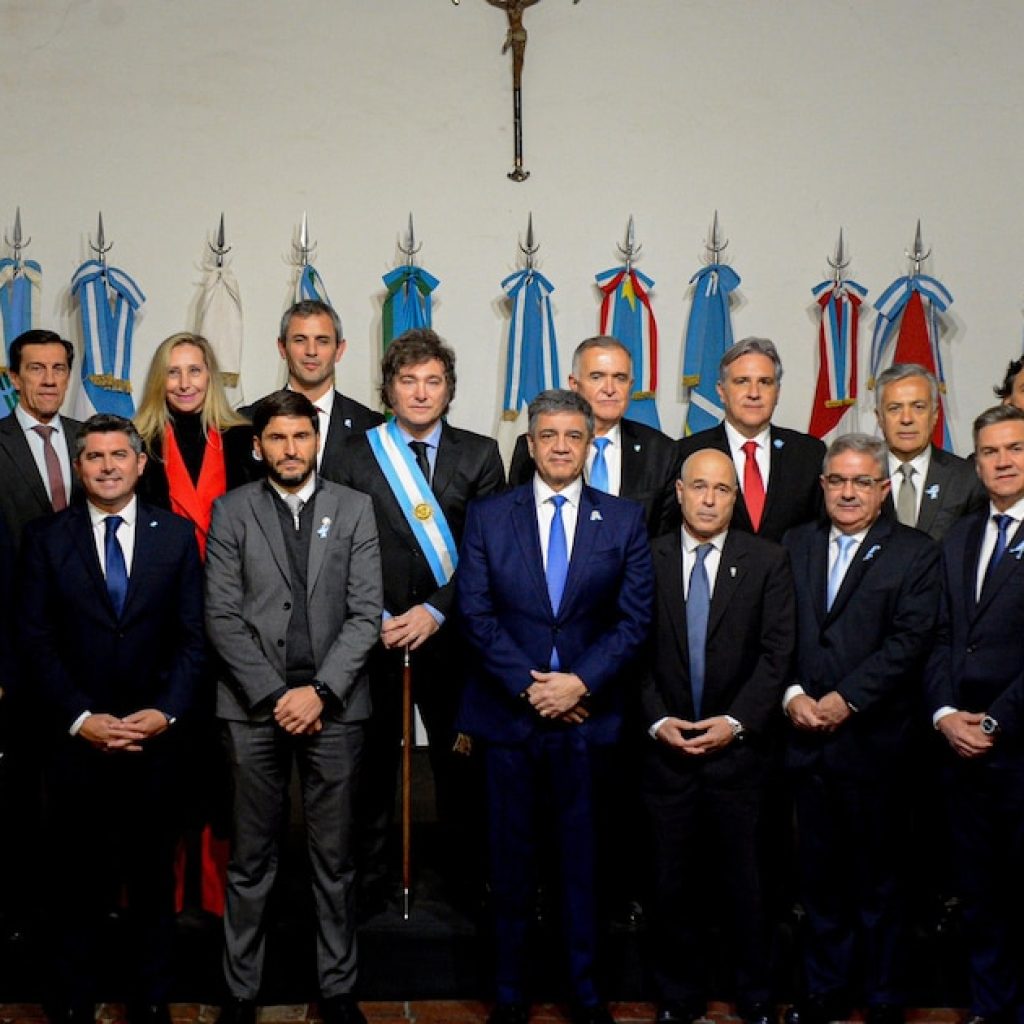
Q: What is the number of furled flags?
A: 10